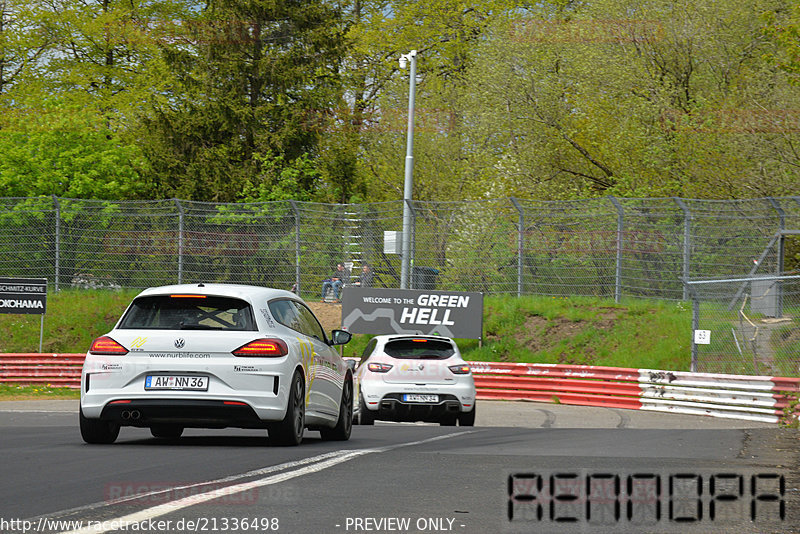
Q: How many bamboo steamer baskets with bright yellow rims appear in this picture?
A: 0